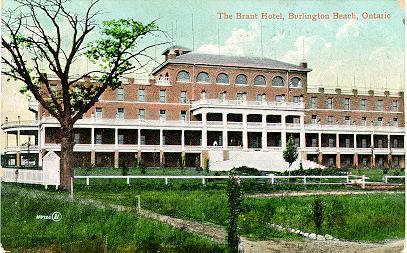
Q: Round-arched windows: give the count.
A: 7